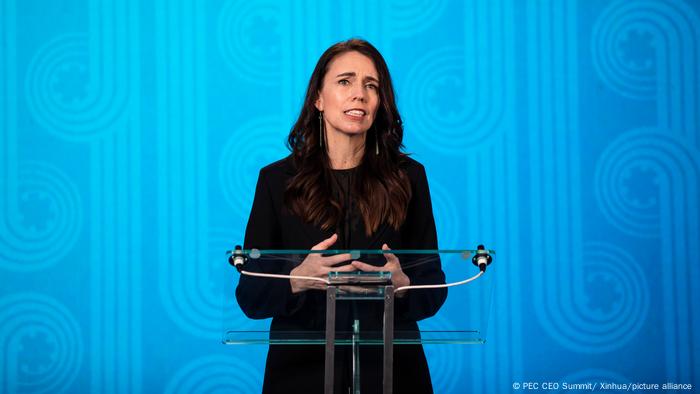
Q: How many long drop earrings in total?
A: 2